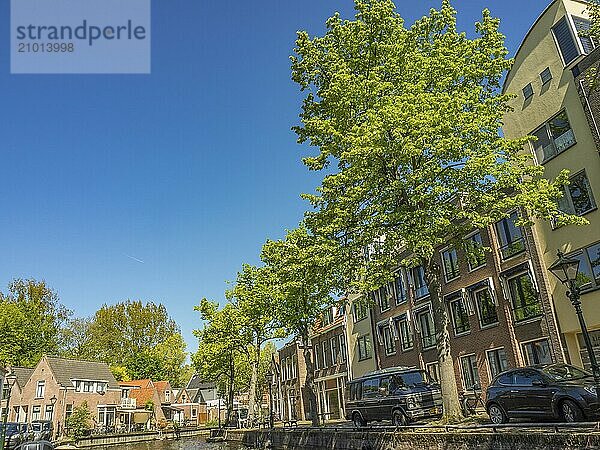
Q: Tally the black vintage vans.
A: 1